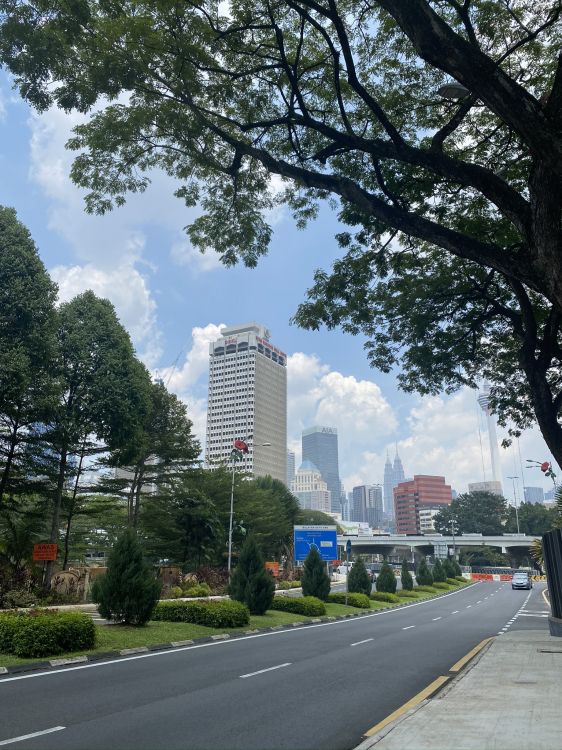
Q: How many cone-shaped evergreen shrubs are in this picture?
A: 10